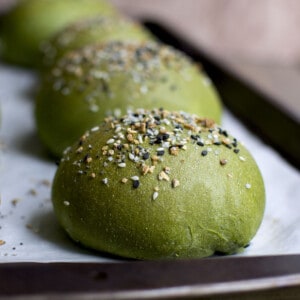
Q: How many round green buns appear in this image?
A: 4